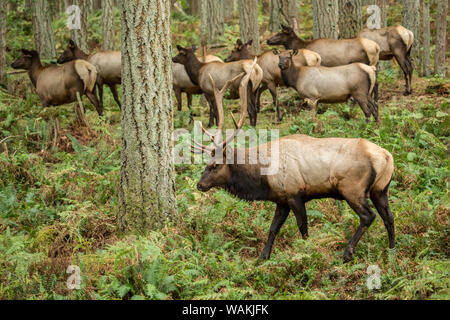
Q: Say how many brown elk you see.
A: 9